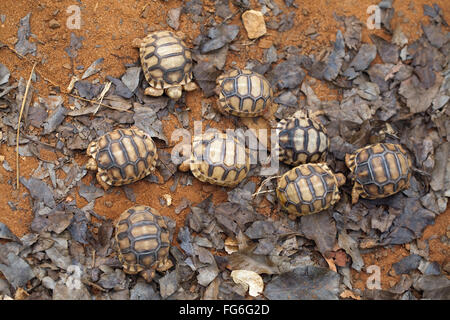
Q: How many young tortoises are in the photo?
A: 8